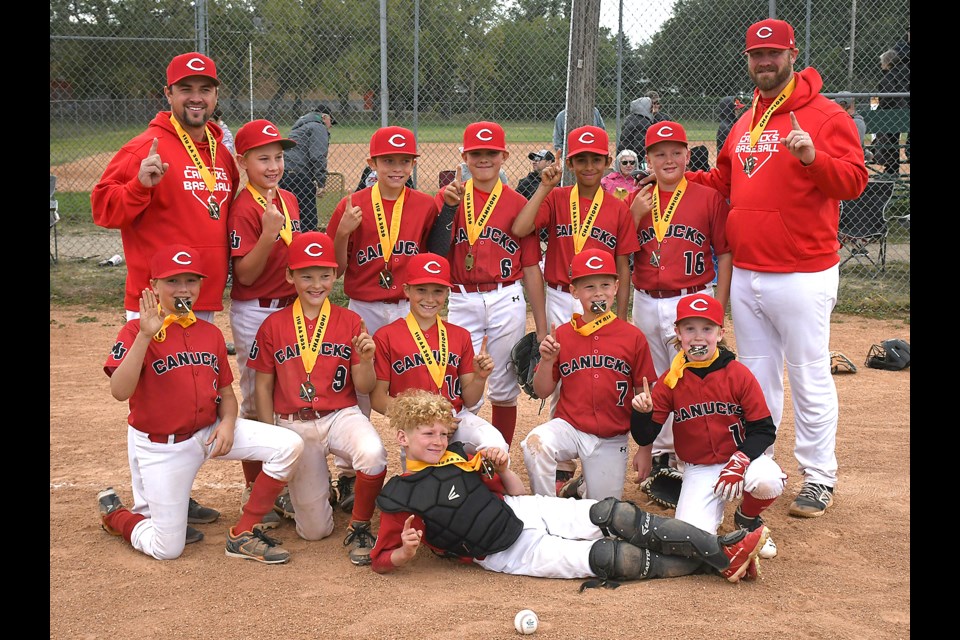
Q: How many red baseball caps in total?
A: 12